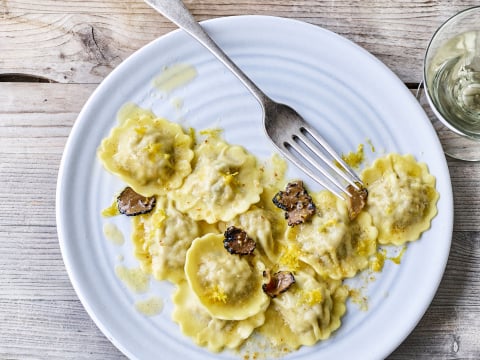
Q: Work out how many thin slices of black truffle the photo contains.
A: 5